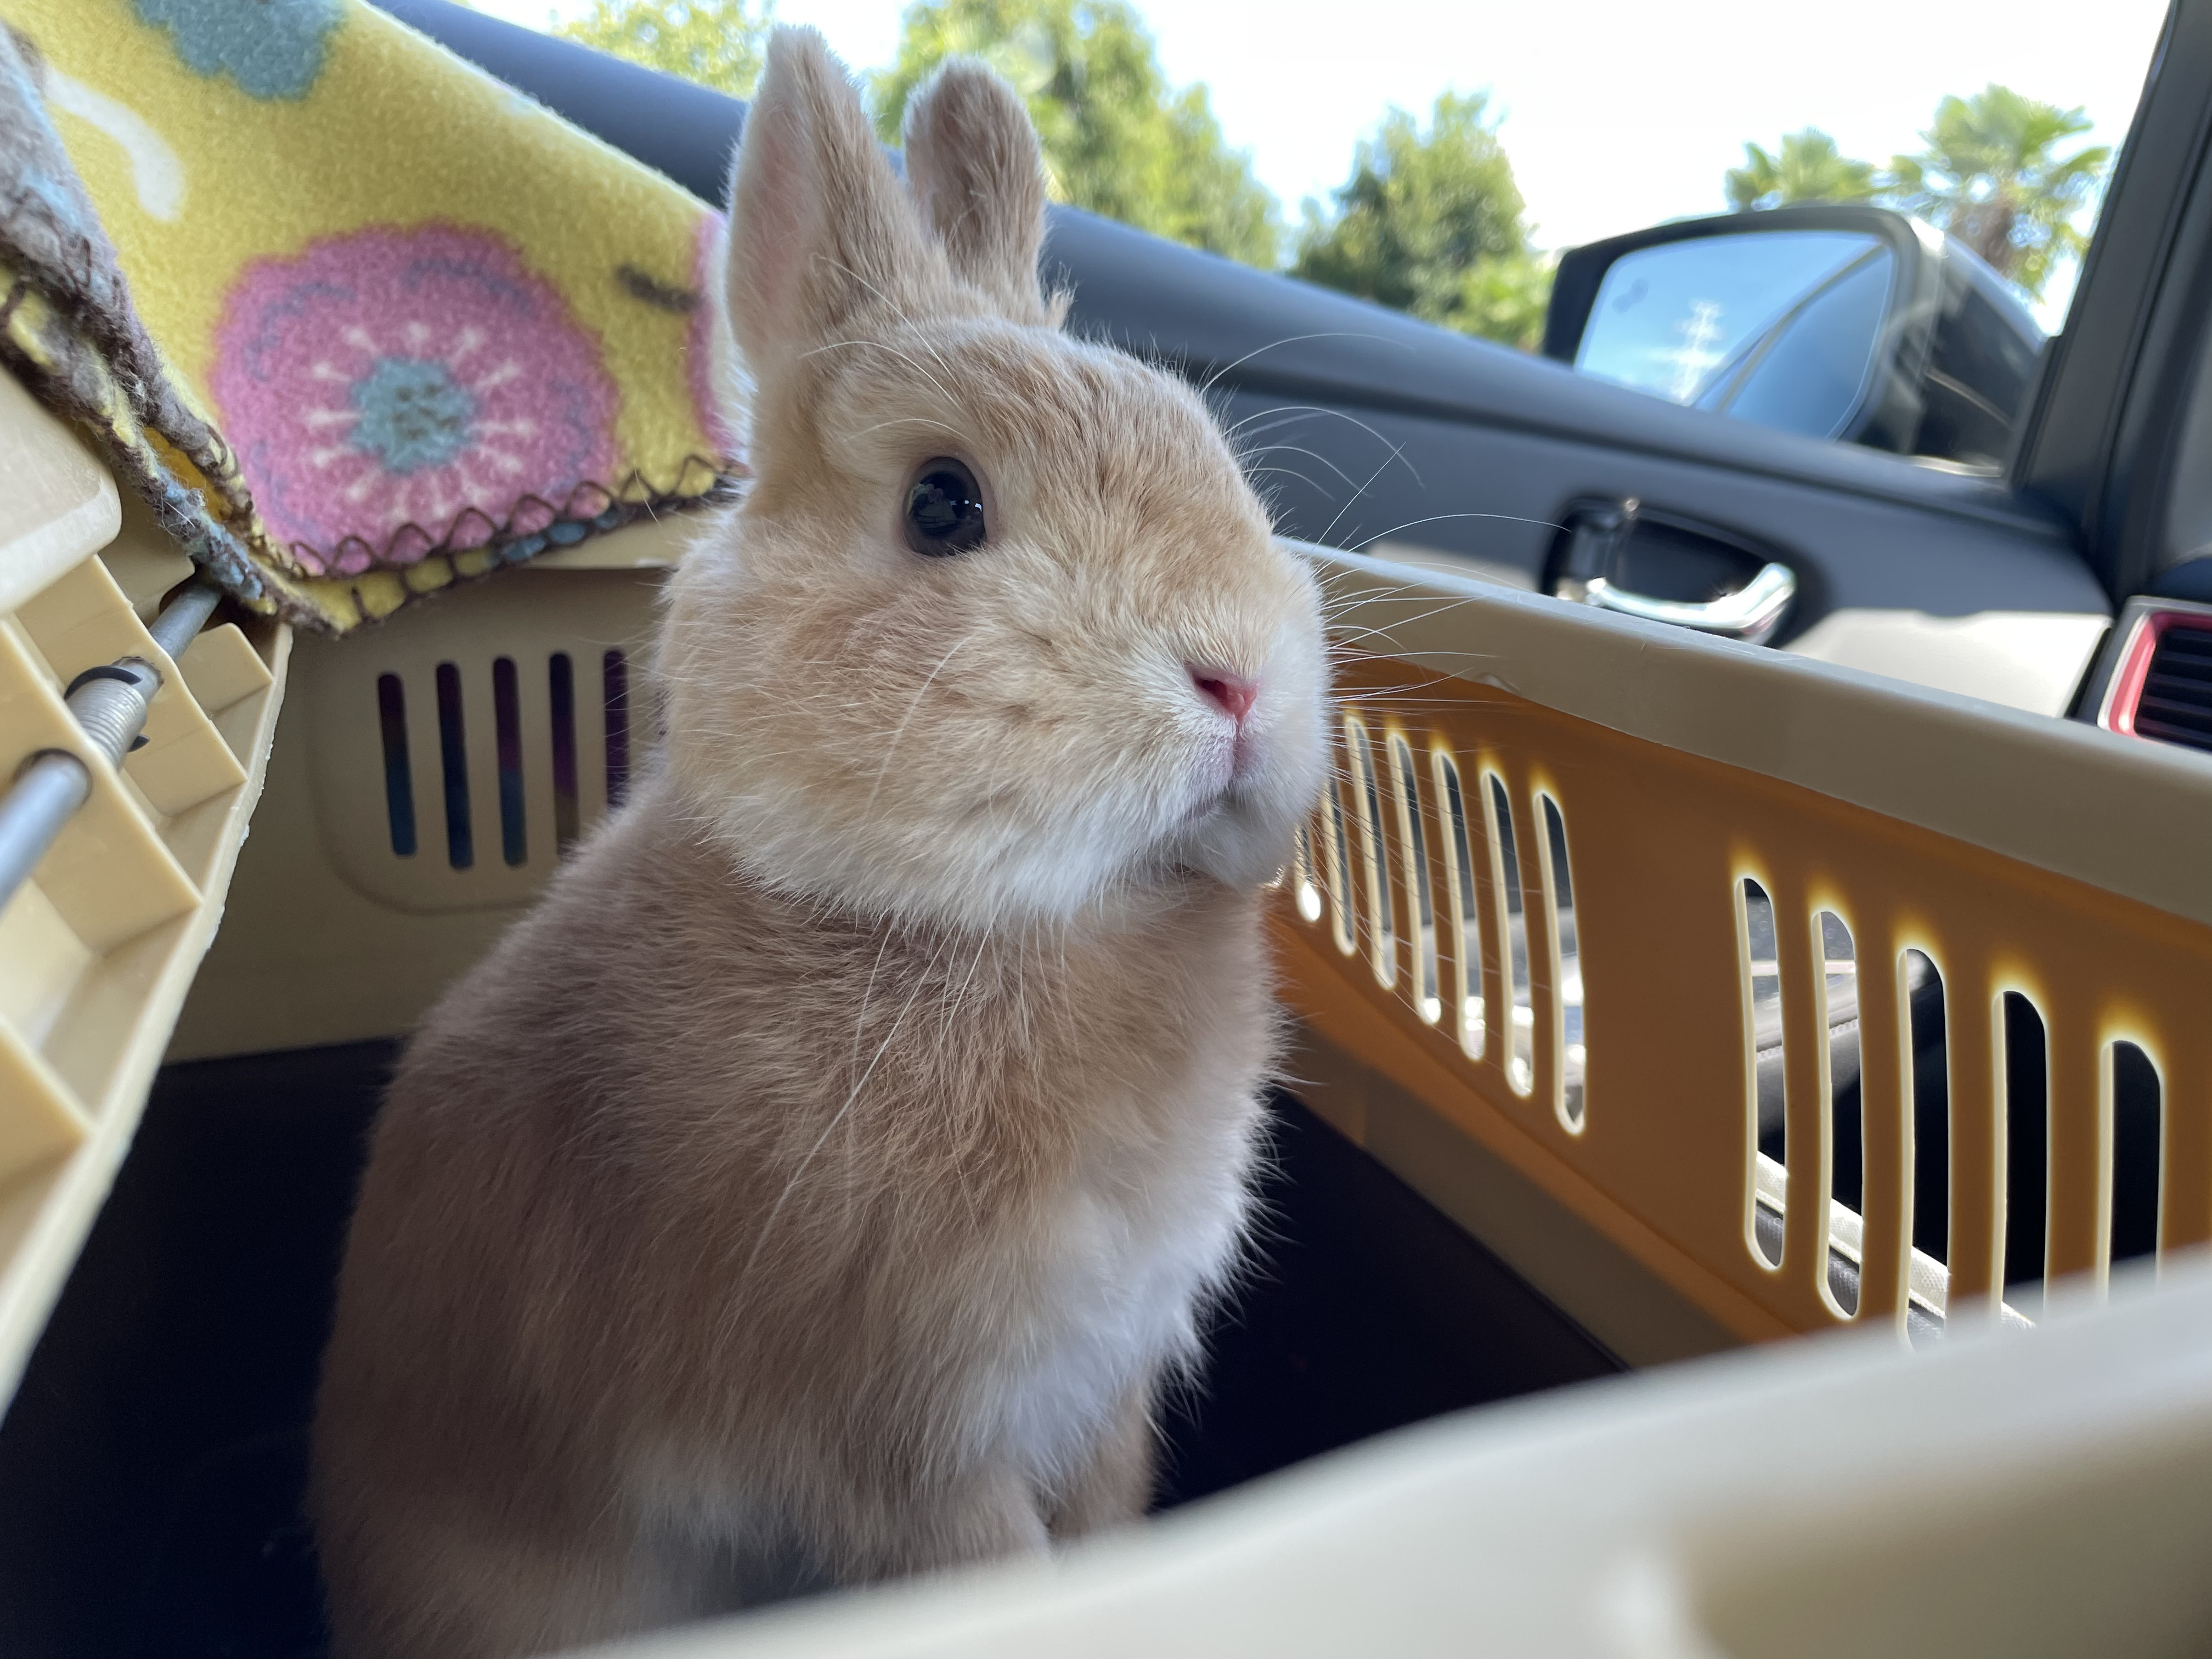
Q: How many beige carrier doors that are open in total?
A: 1